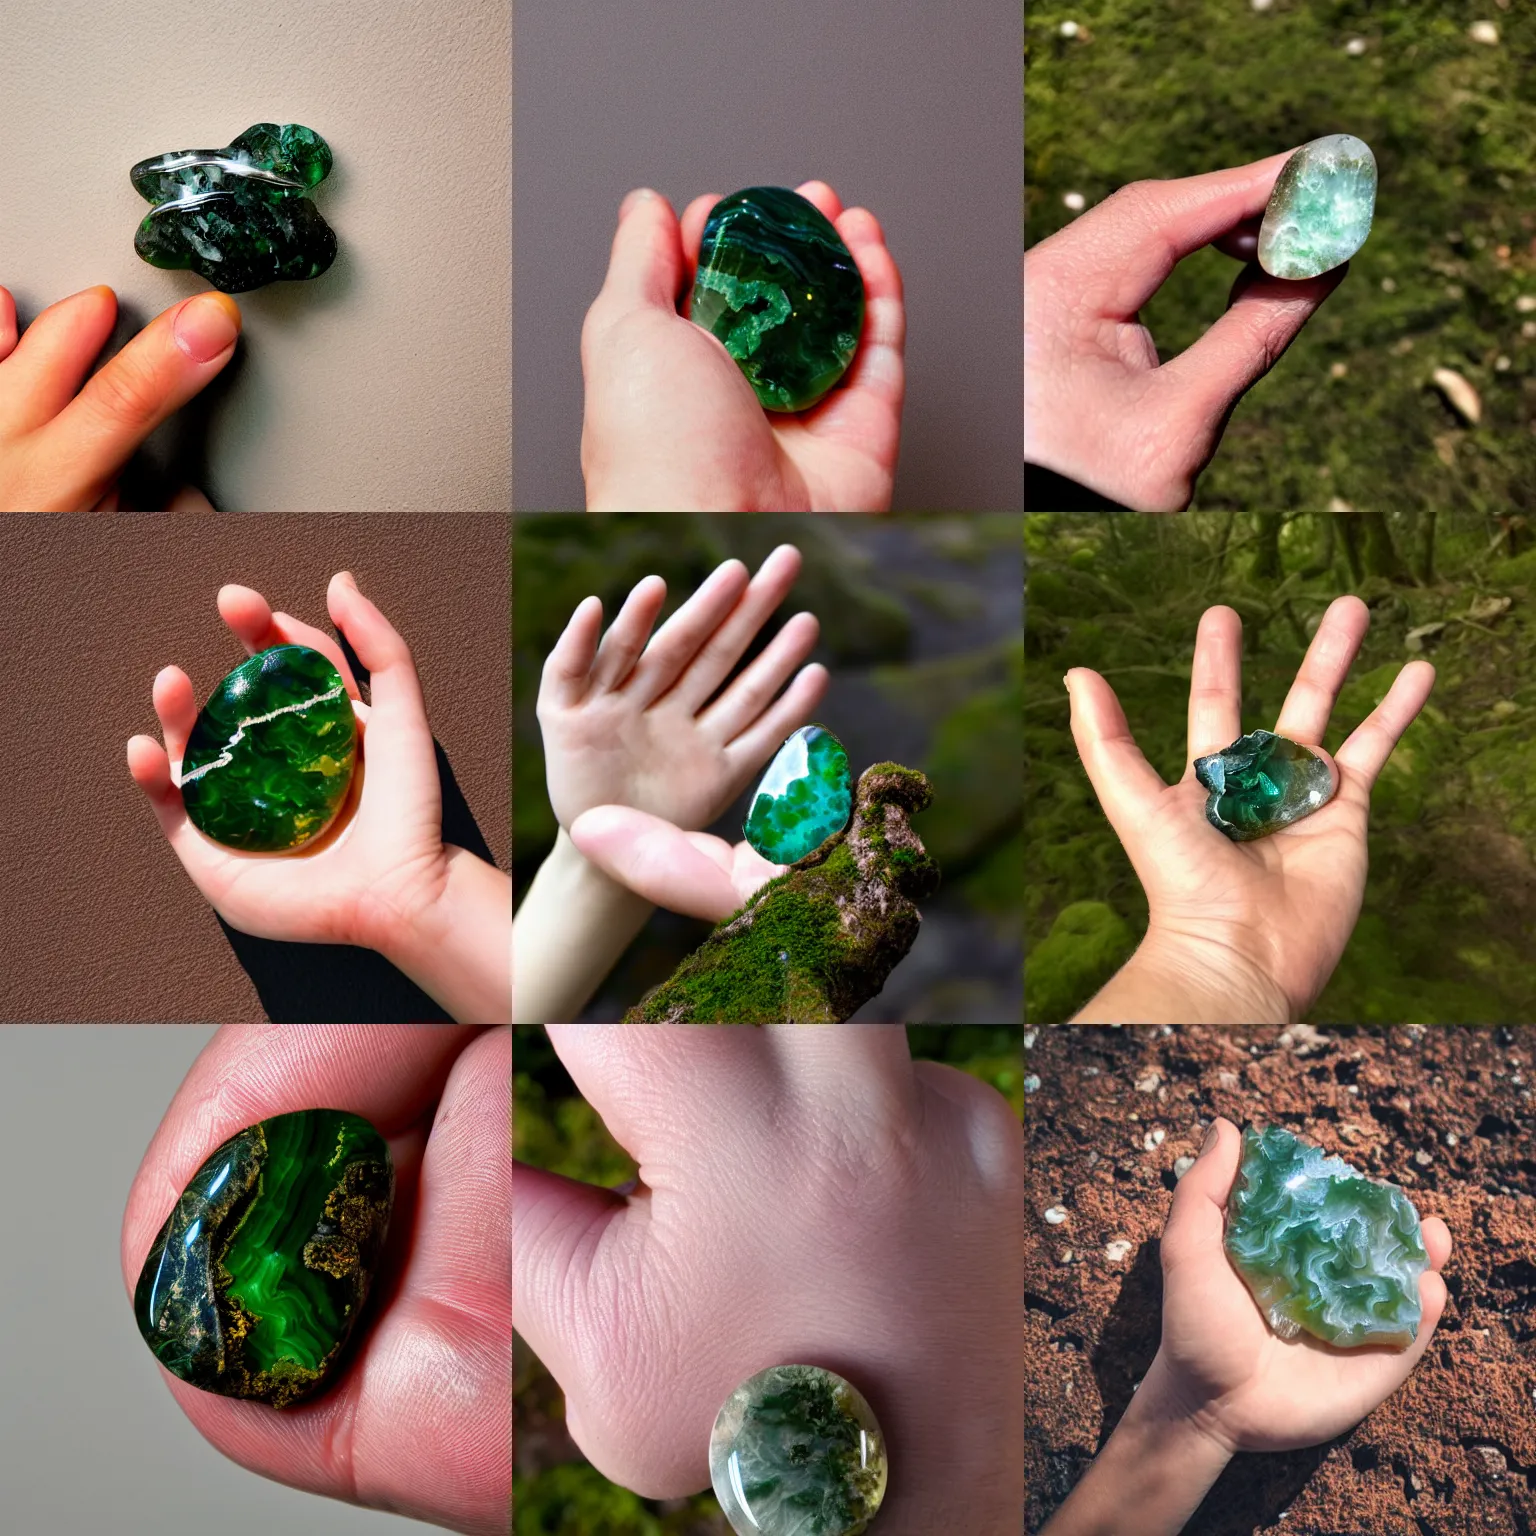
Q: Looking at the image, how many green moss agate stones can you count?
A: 9